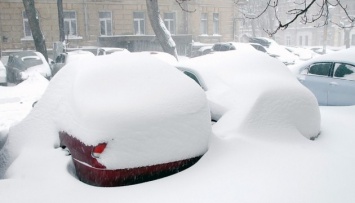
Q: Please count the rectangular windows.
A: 7